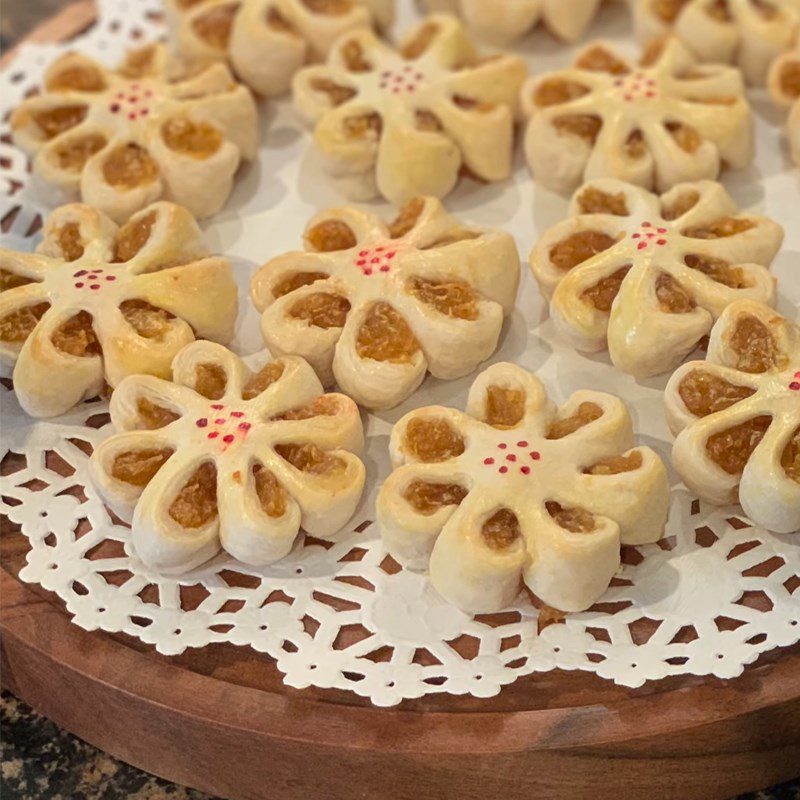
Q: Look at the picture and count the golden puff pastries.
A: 13